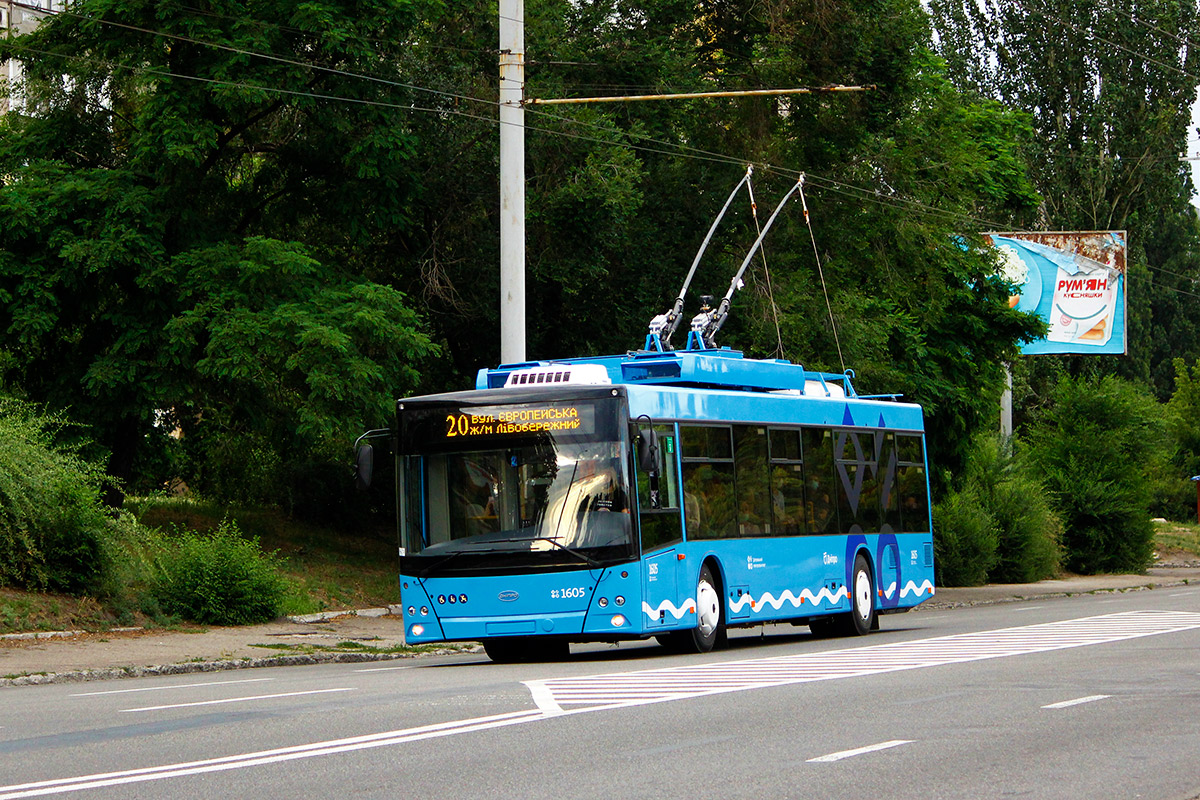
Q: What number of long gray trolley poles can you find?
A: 2